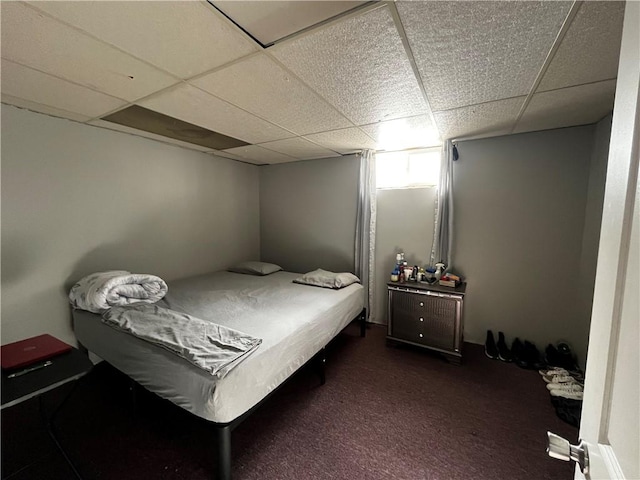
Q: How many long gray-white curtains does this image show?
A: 2